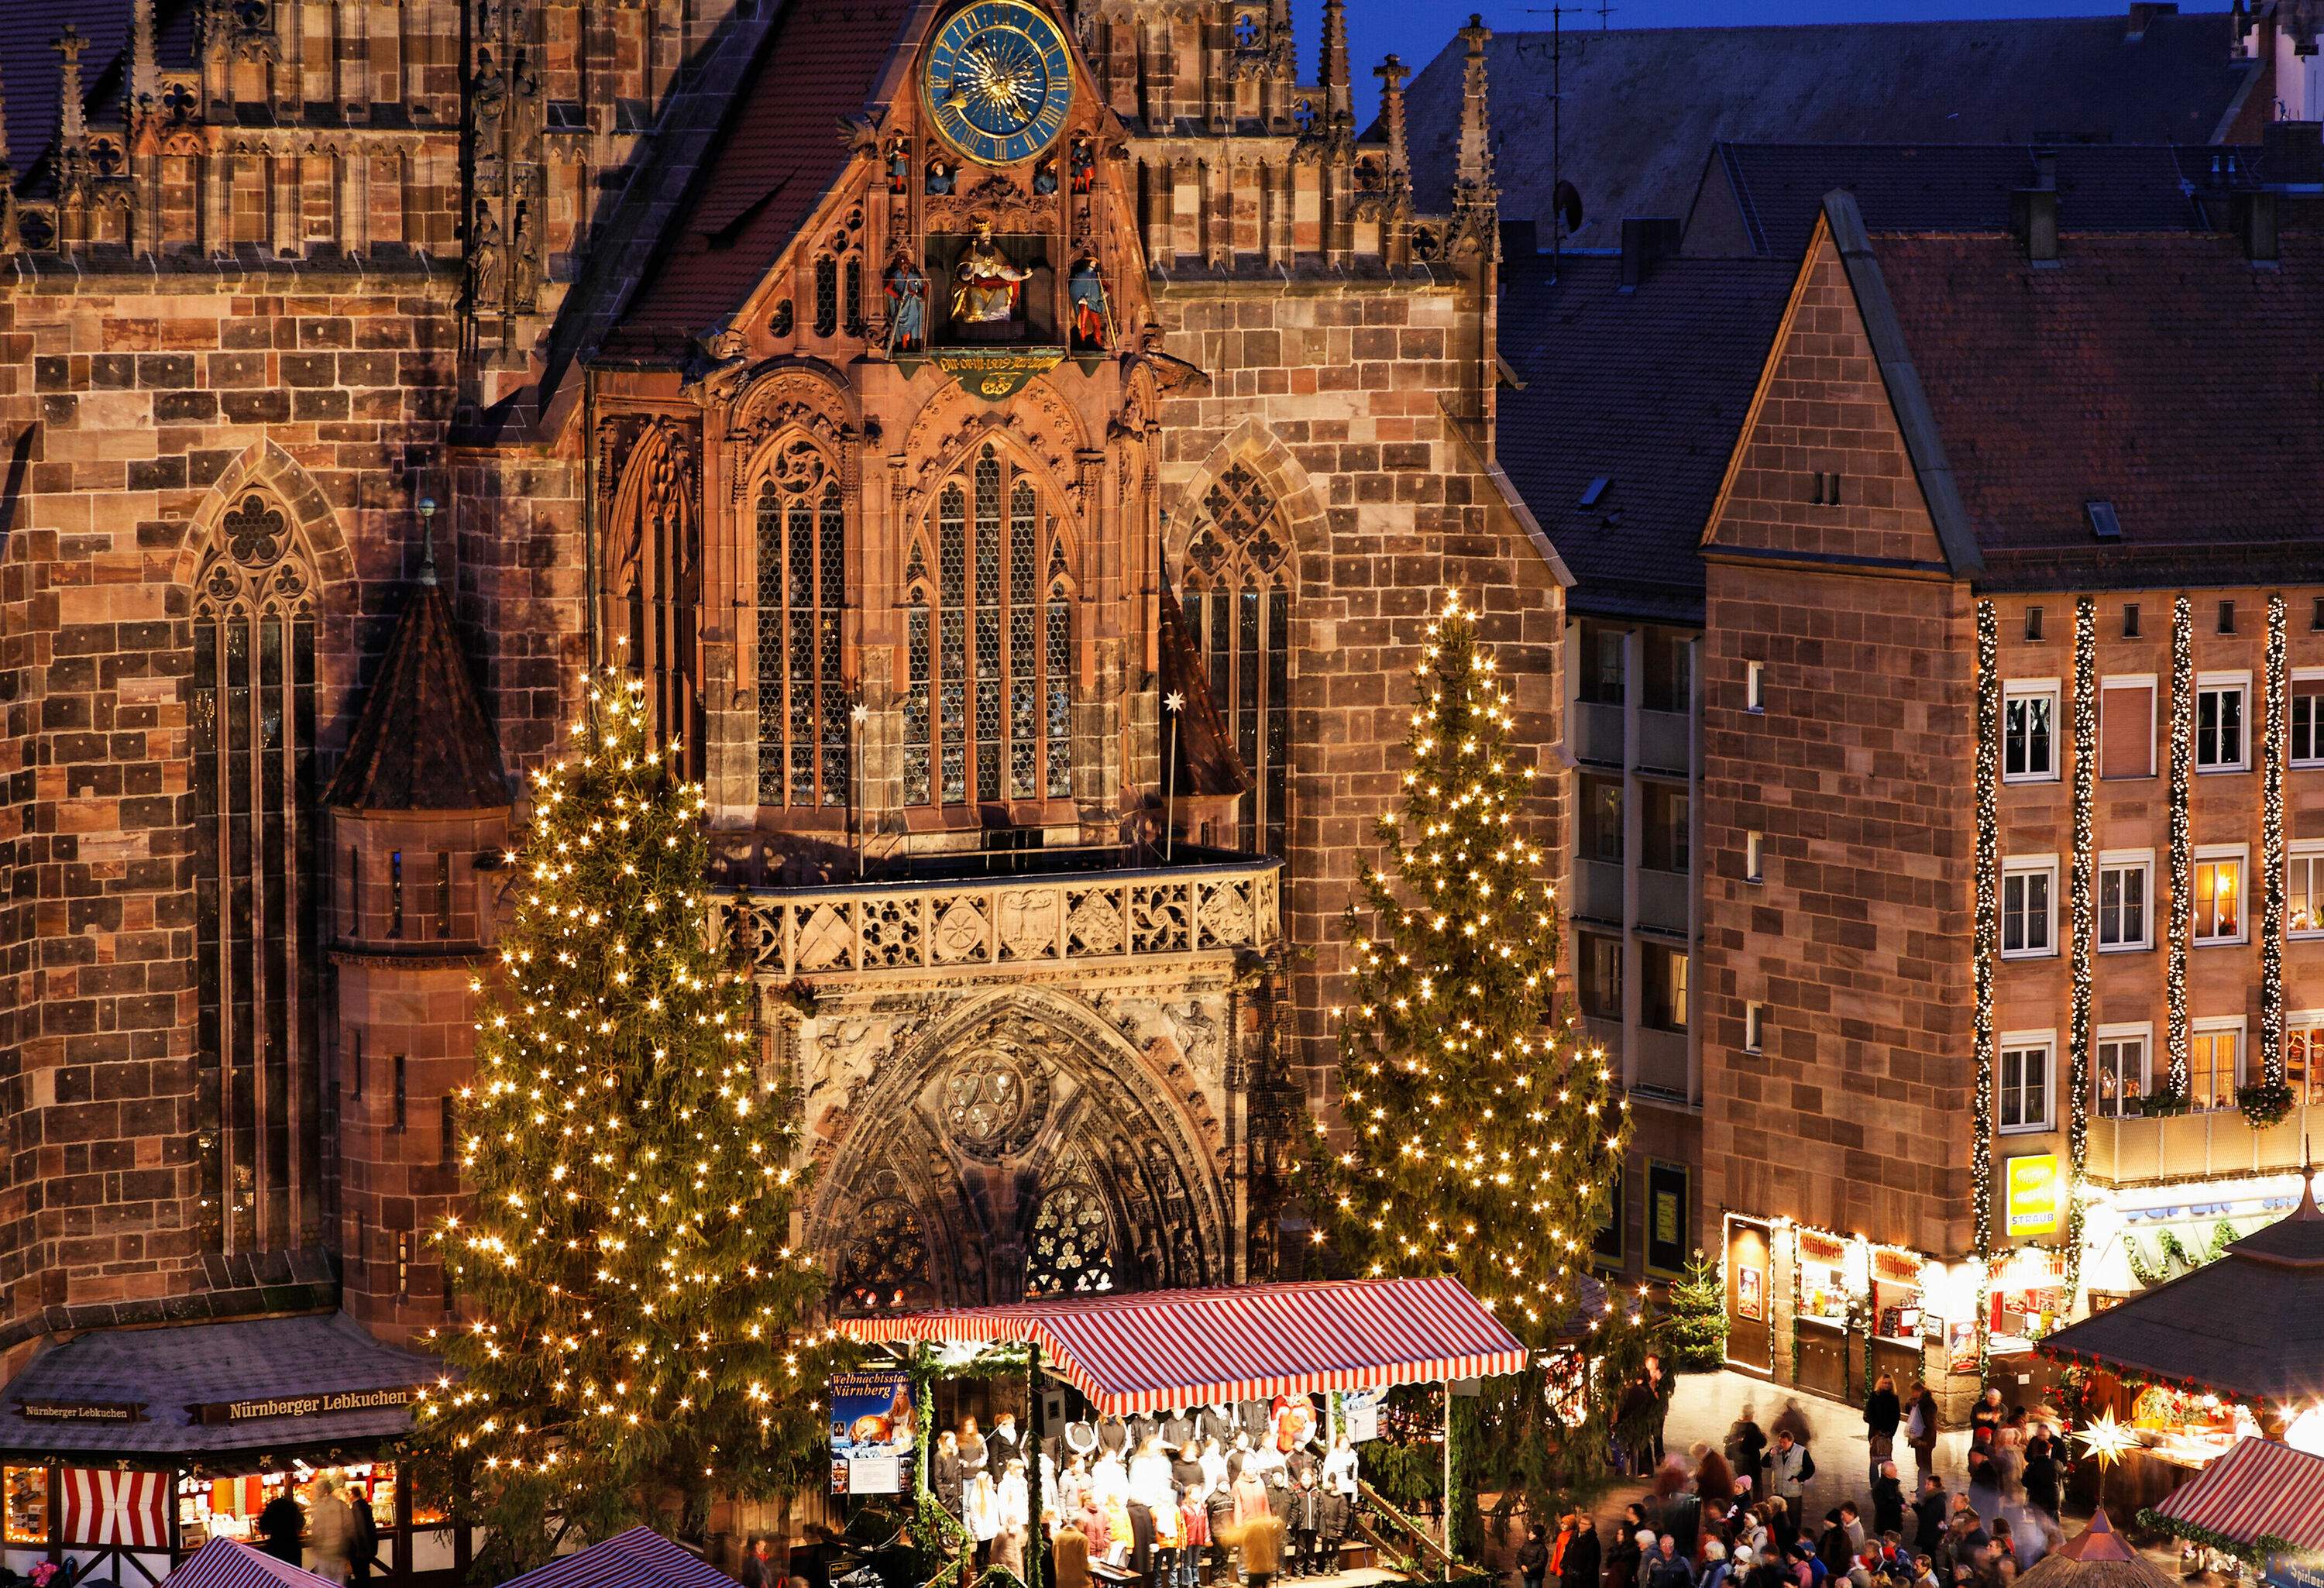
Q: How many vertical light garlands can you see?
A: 4